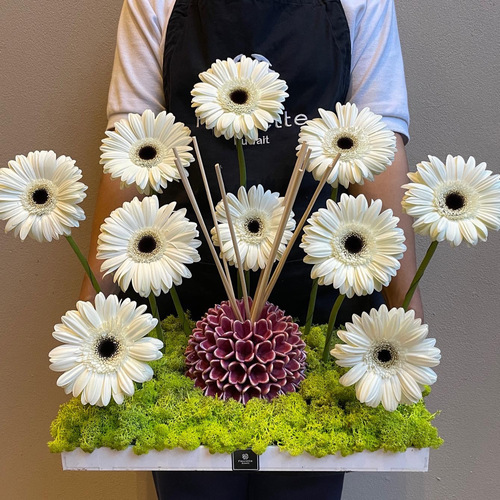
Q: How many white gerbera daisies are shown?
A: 10